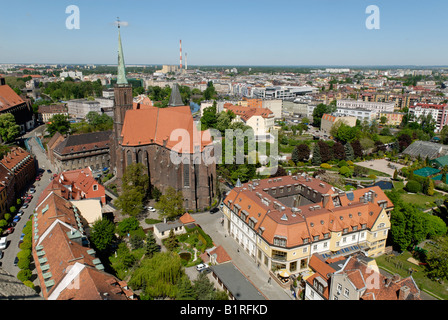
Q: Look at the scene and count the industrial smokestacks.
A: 2